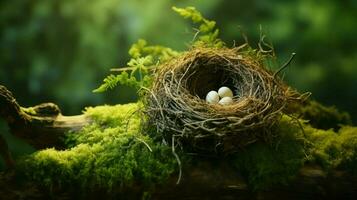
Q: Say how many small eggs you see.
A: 3